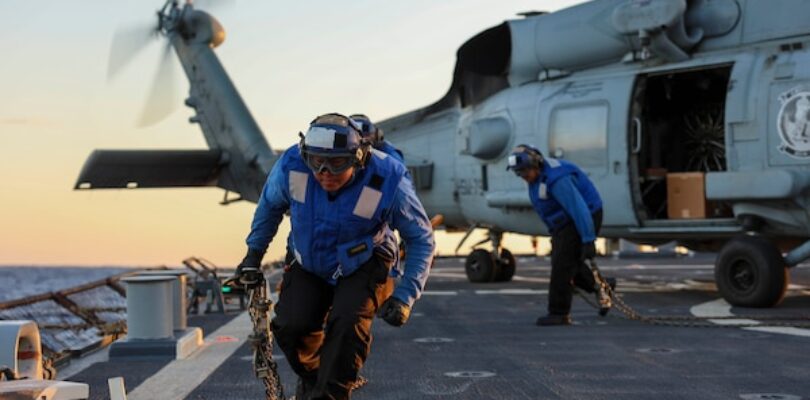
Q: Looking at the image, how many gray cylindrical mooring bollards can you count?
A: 2